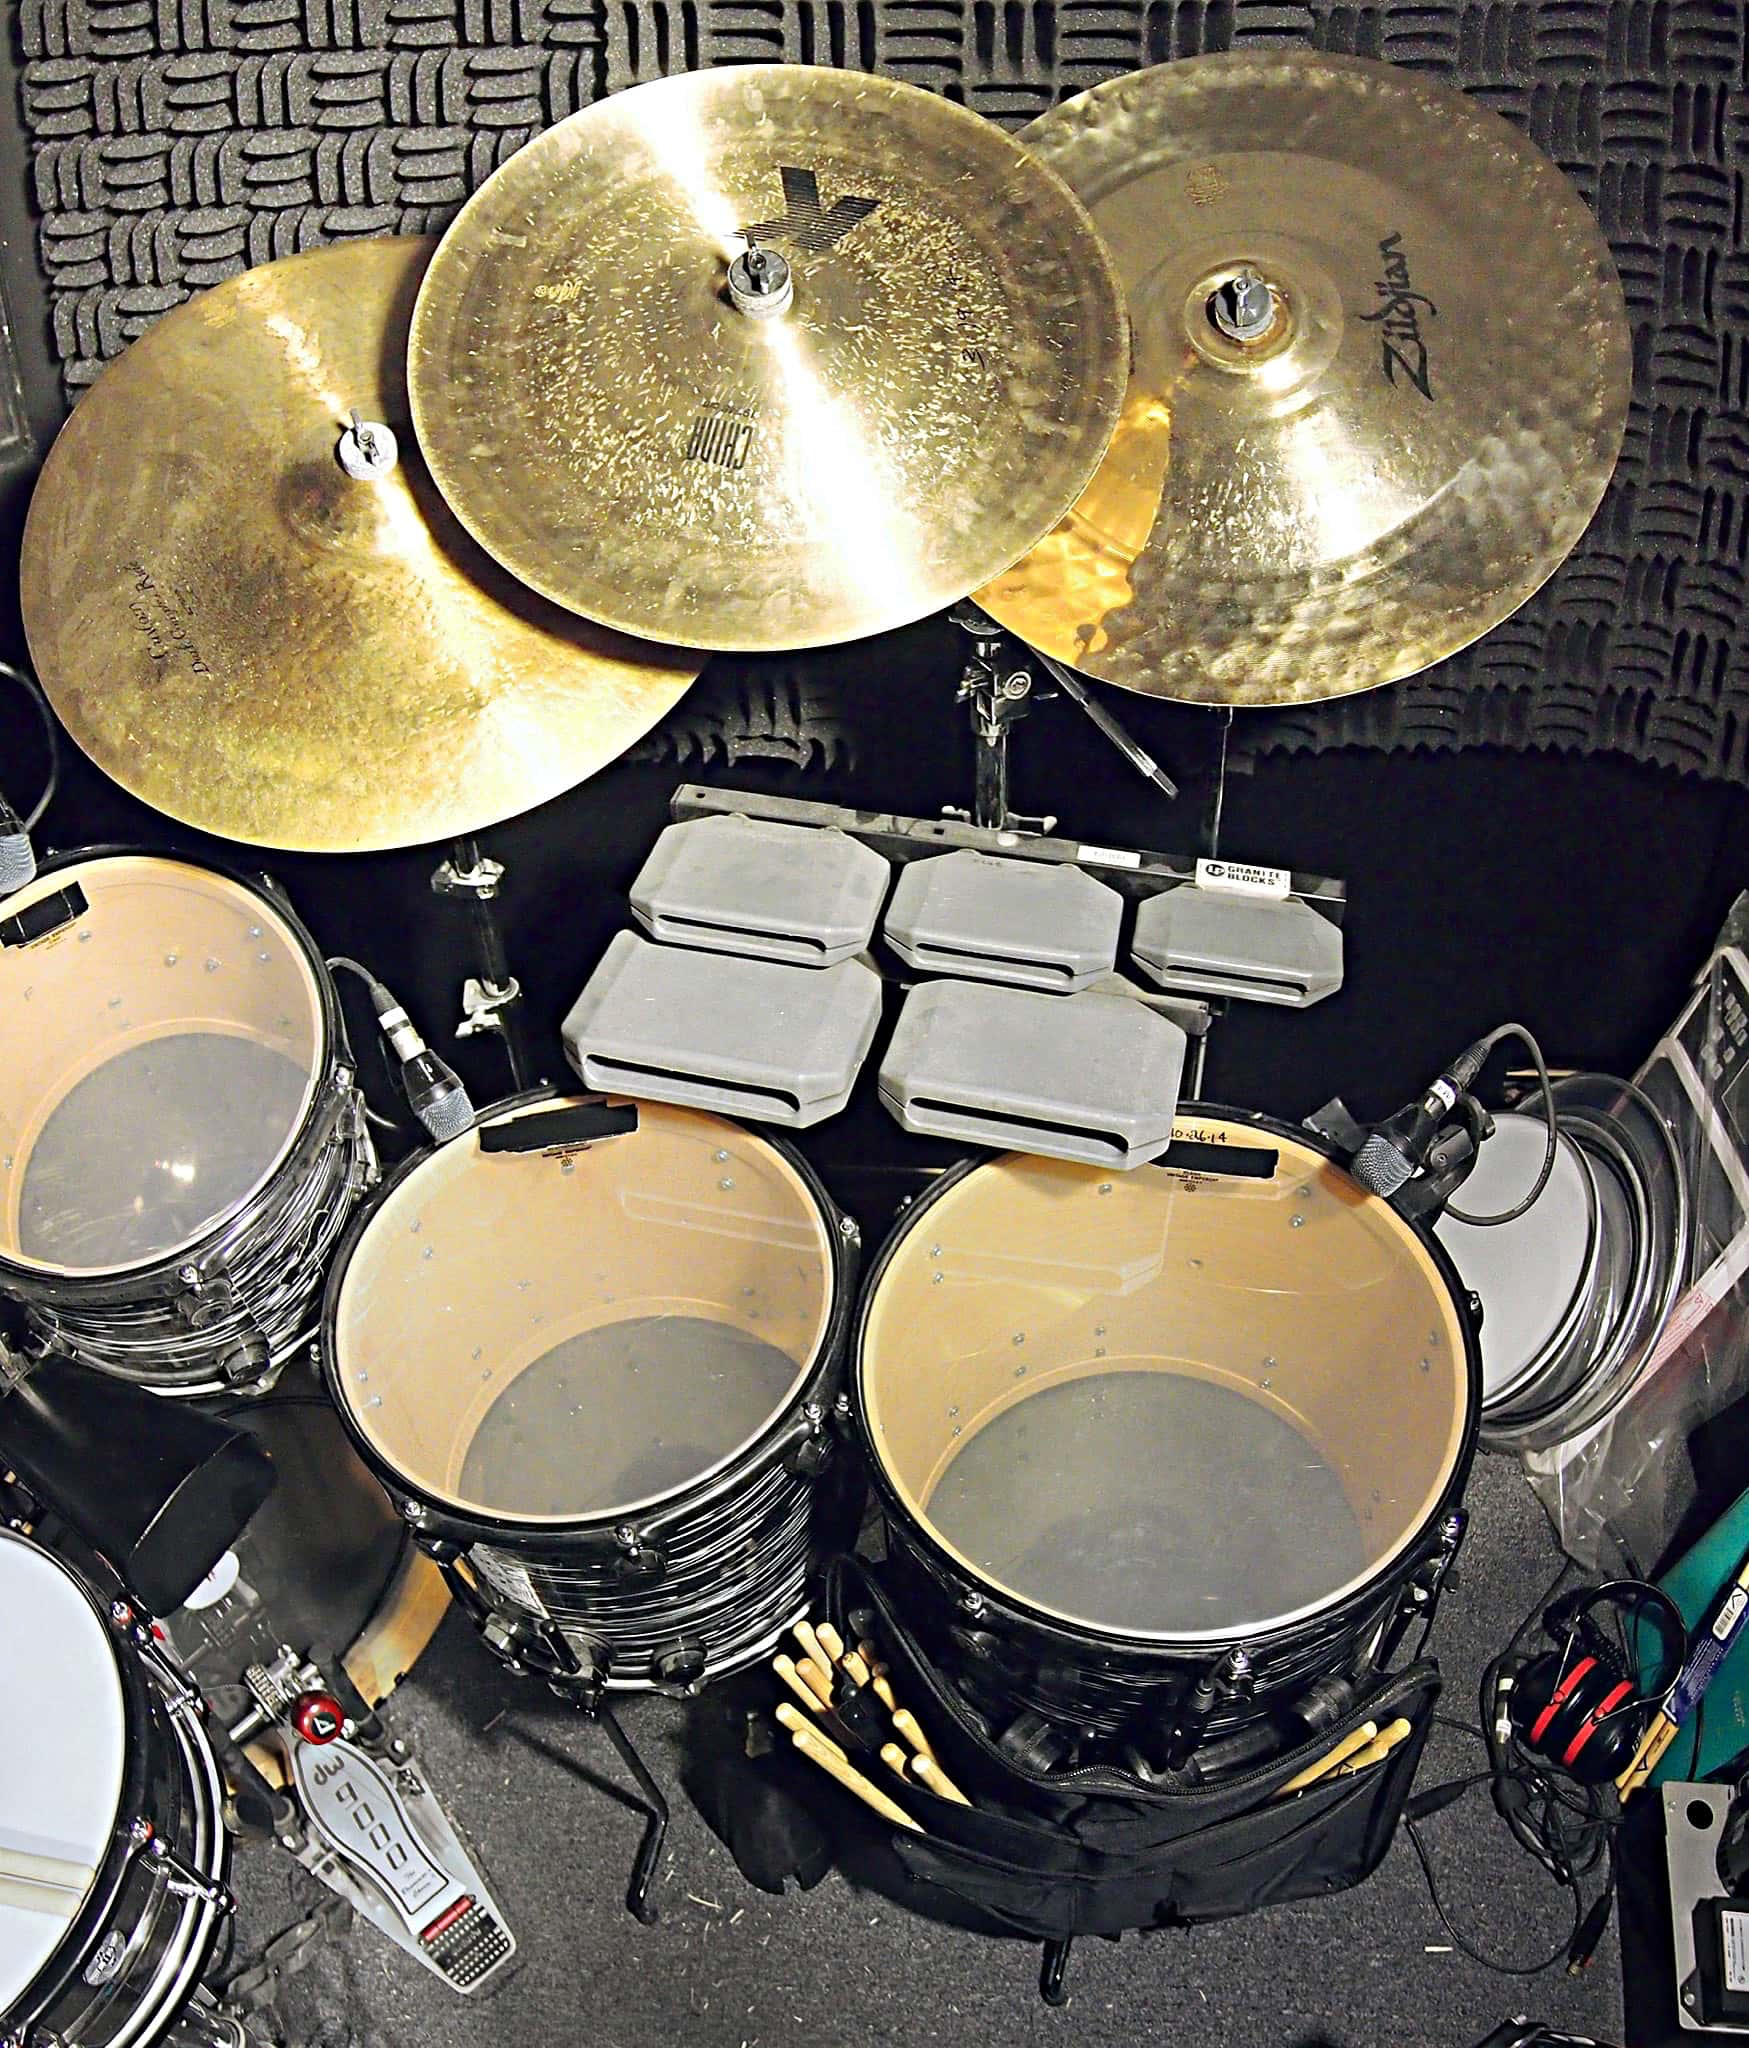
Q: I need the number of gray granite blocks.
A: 5